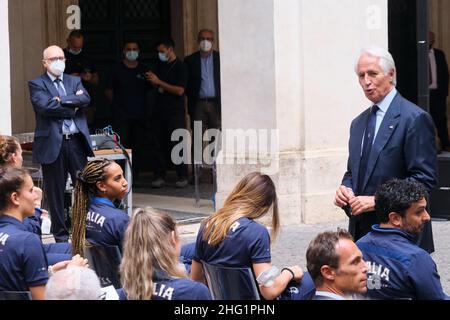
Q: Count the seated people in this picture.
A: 8